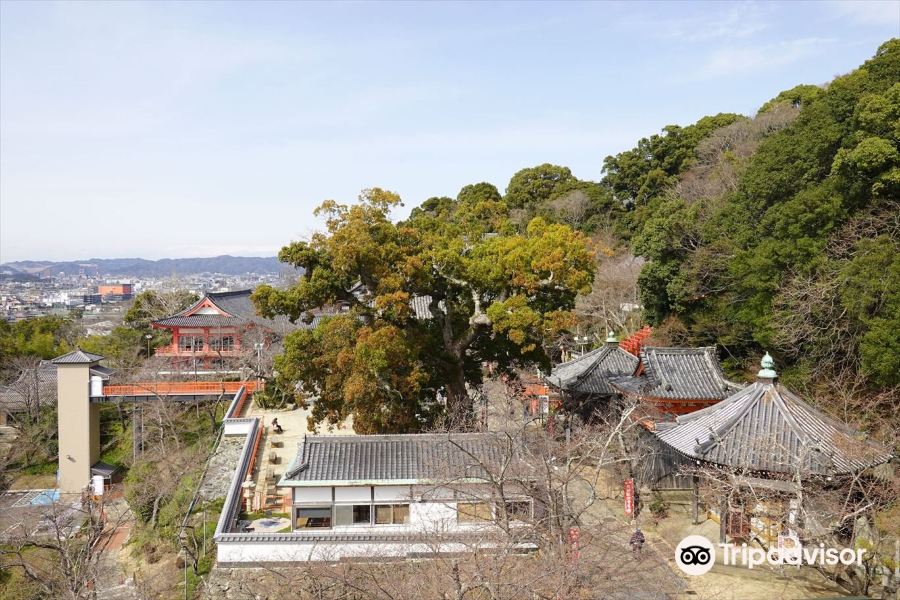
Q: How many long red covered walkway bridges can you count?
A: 1